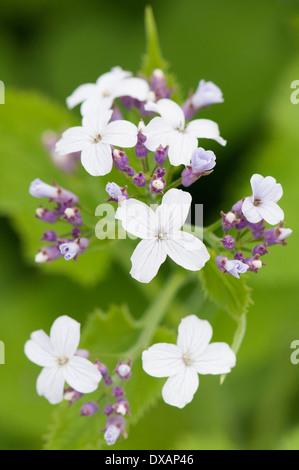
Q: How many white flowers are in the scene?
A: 7